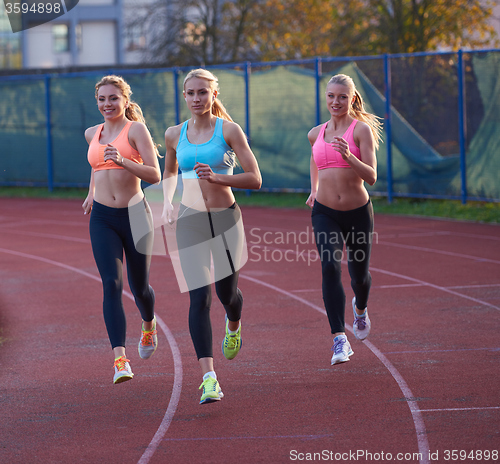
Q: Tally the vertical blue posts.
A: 6